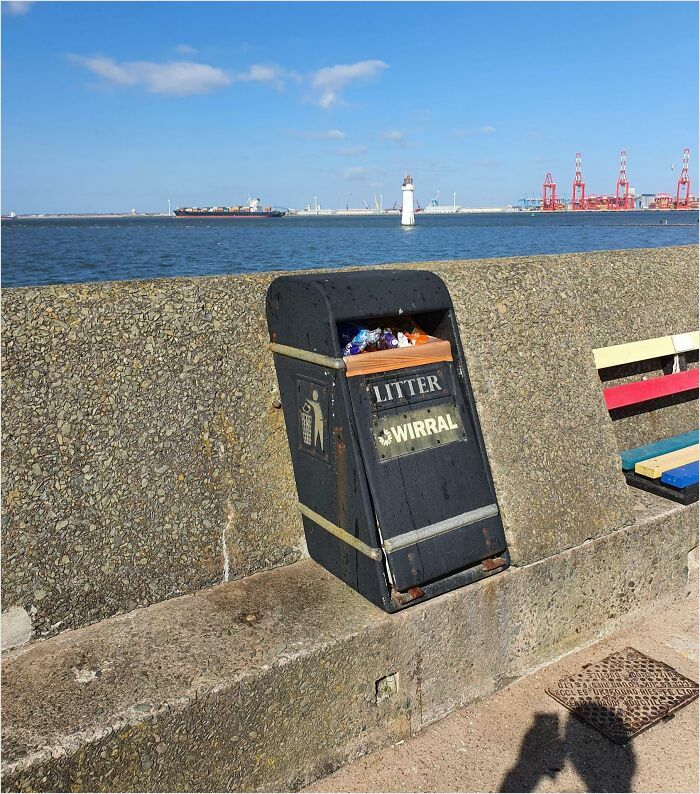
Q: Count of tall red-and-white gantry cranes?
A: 4